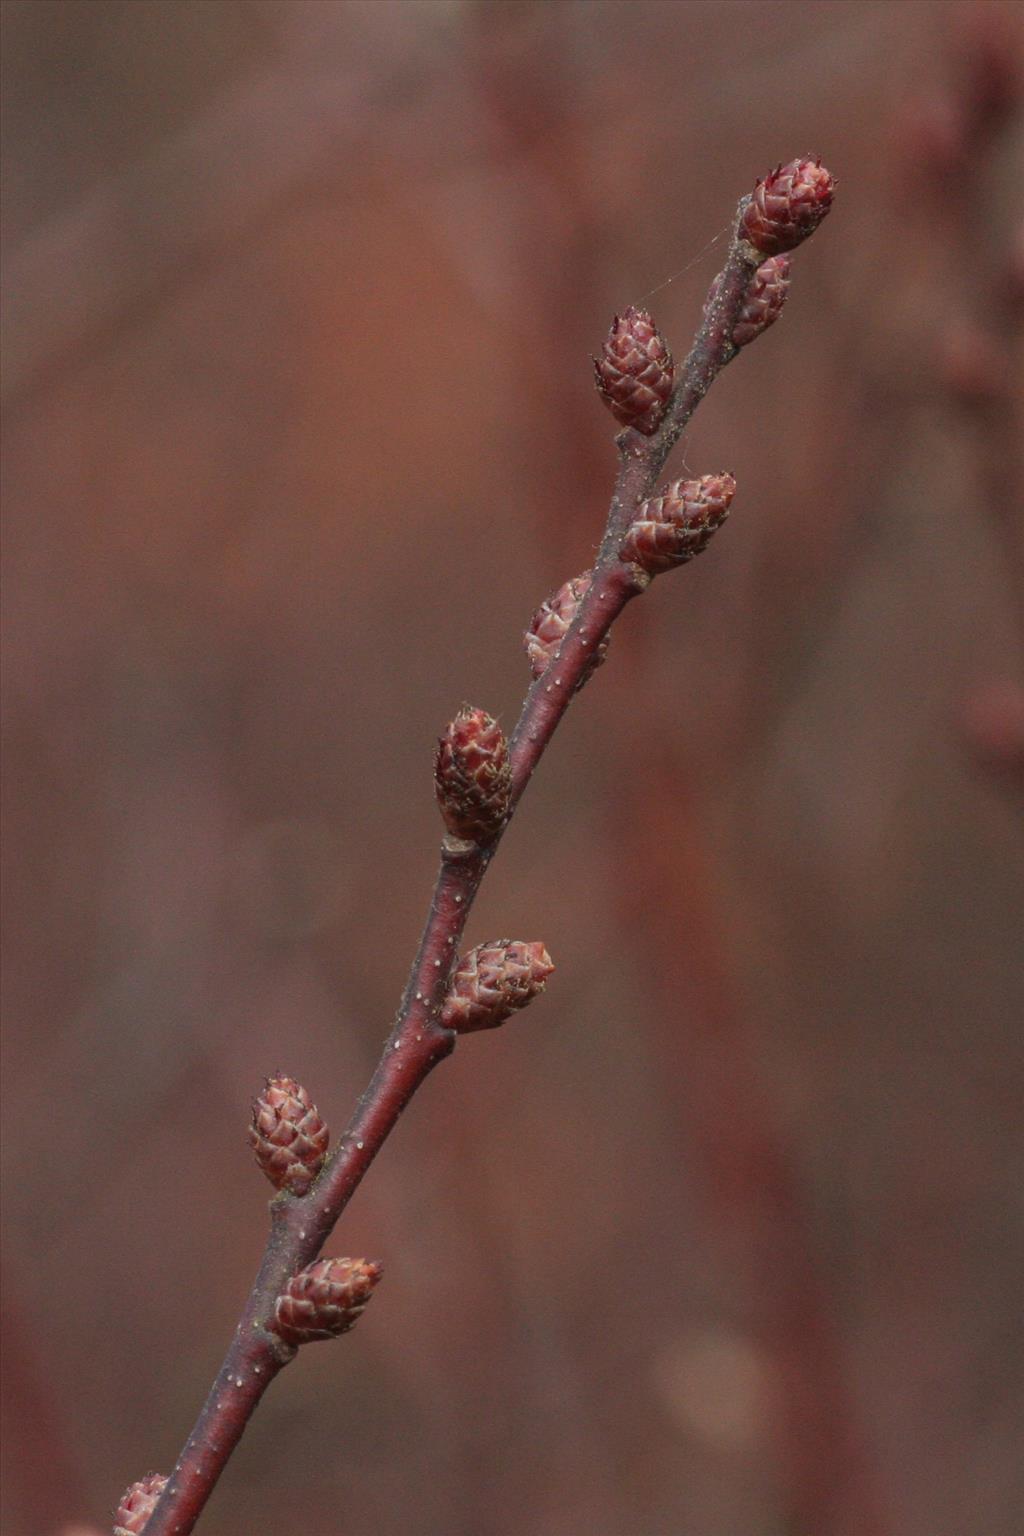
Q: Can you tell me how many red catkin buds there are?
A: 10